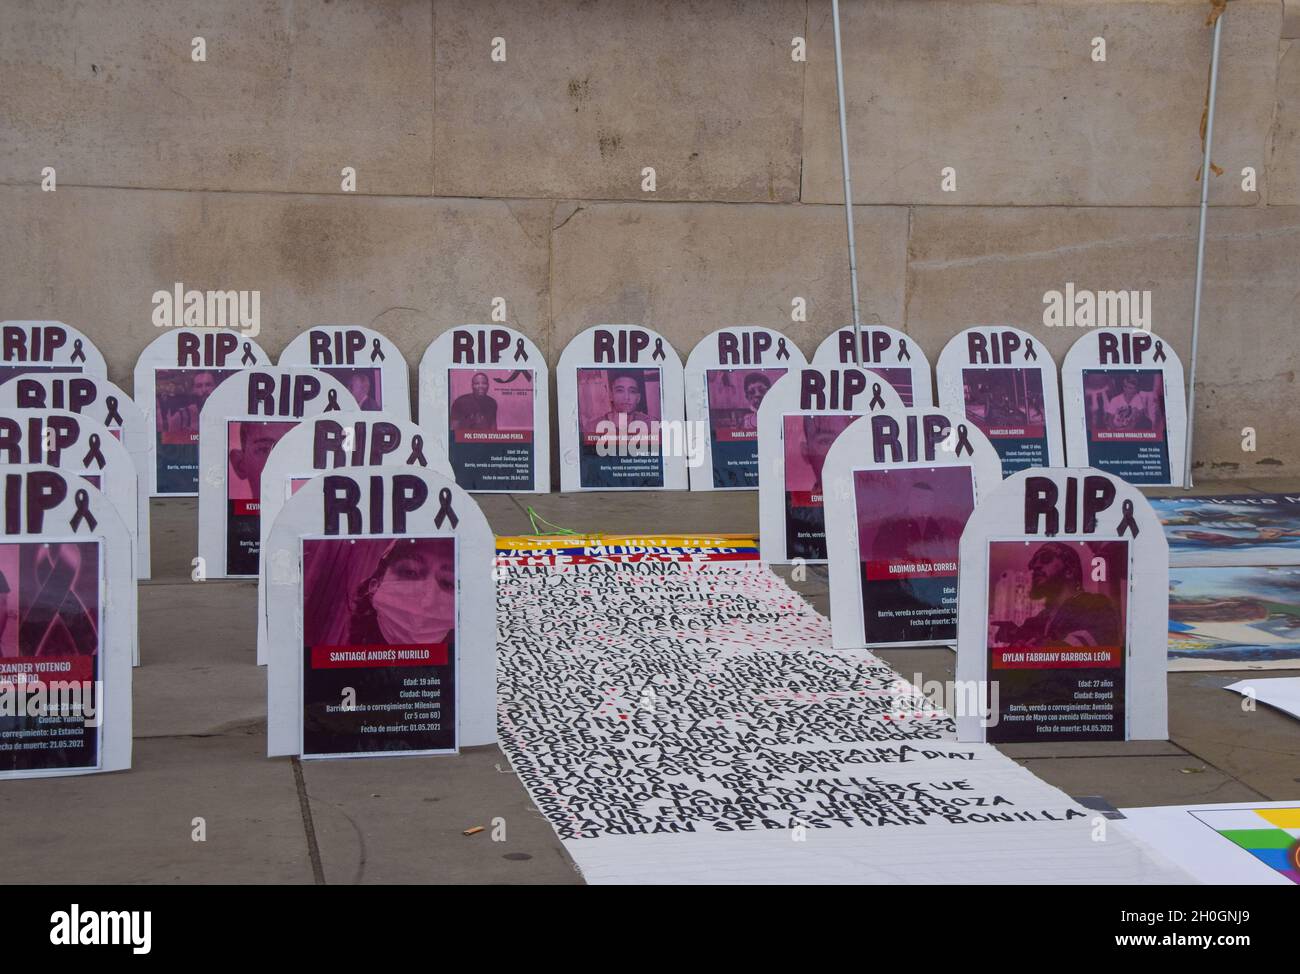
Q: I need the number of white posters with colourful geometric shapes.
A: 1